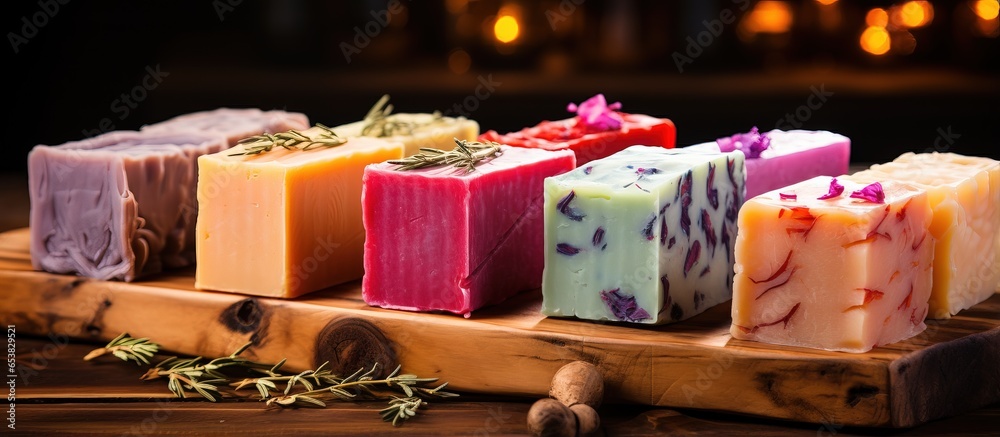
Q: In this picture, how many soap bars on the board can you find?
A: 10